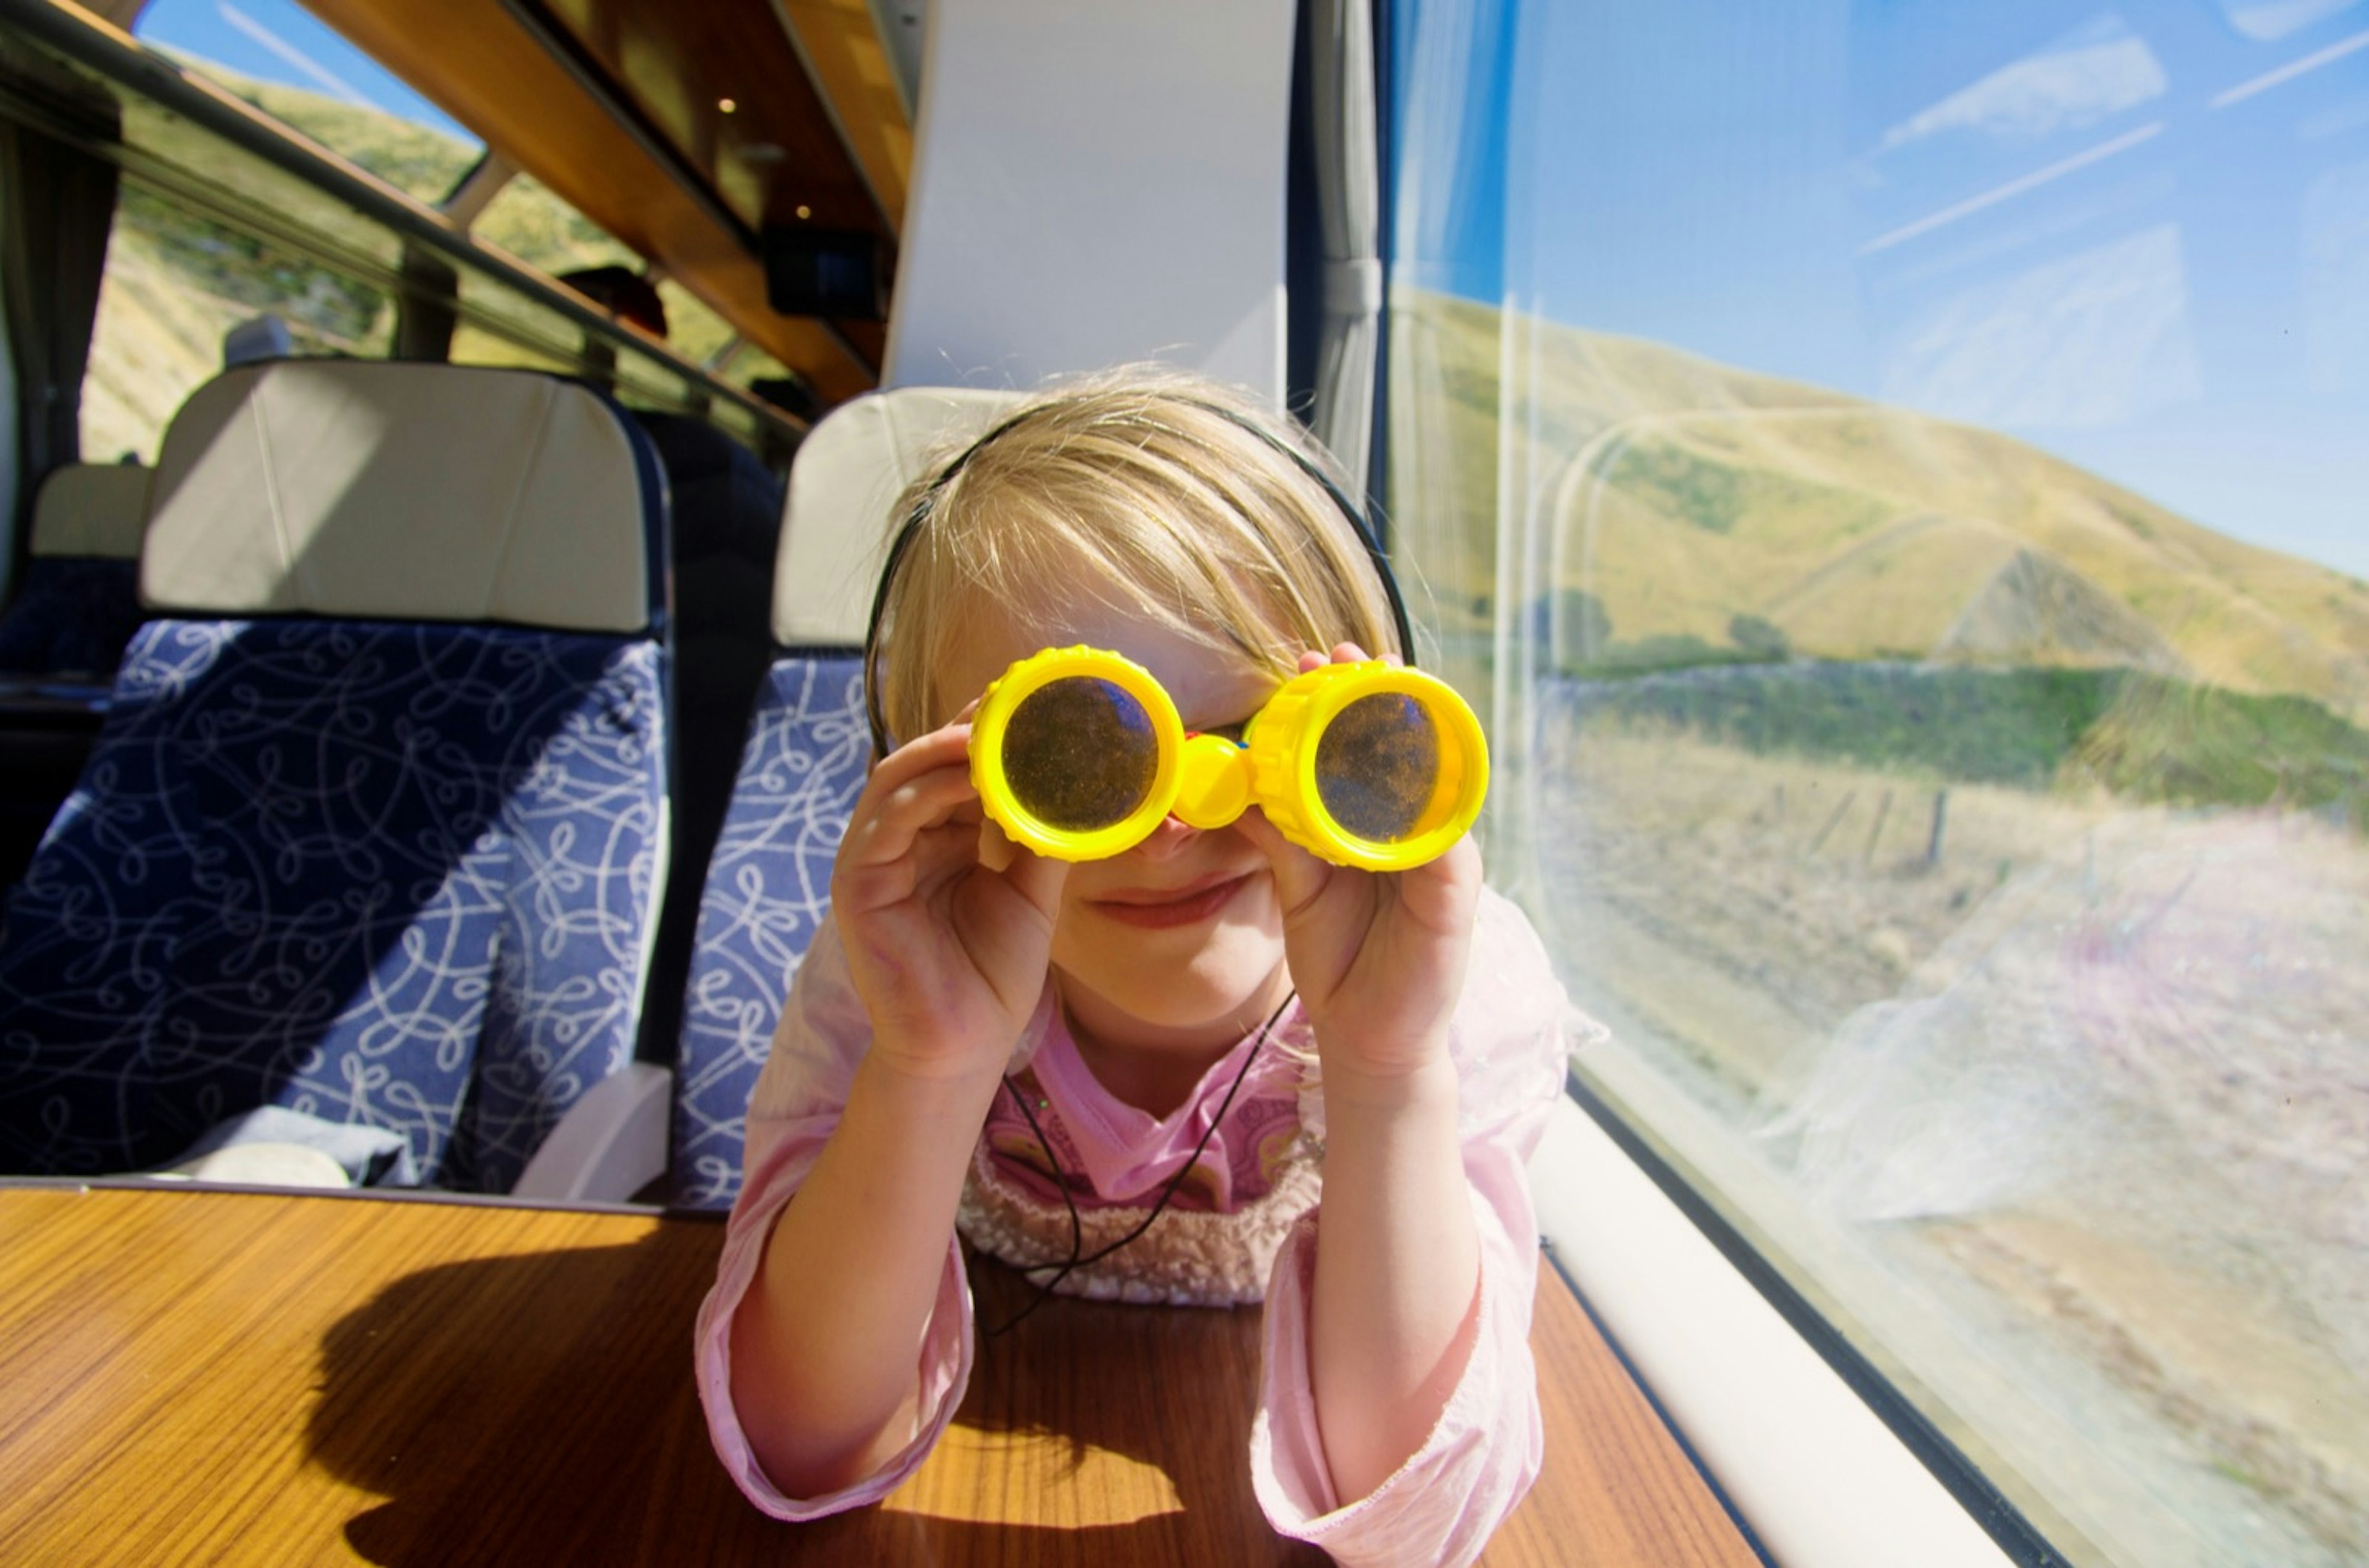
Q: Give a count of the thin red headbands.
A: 0